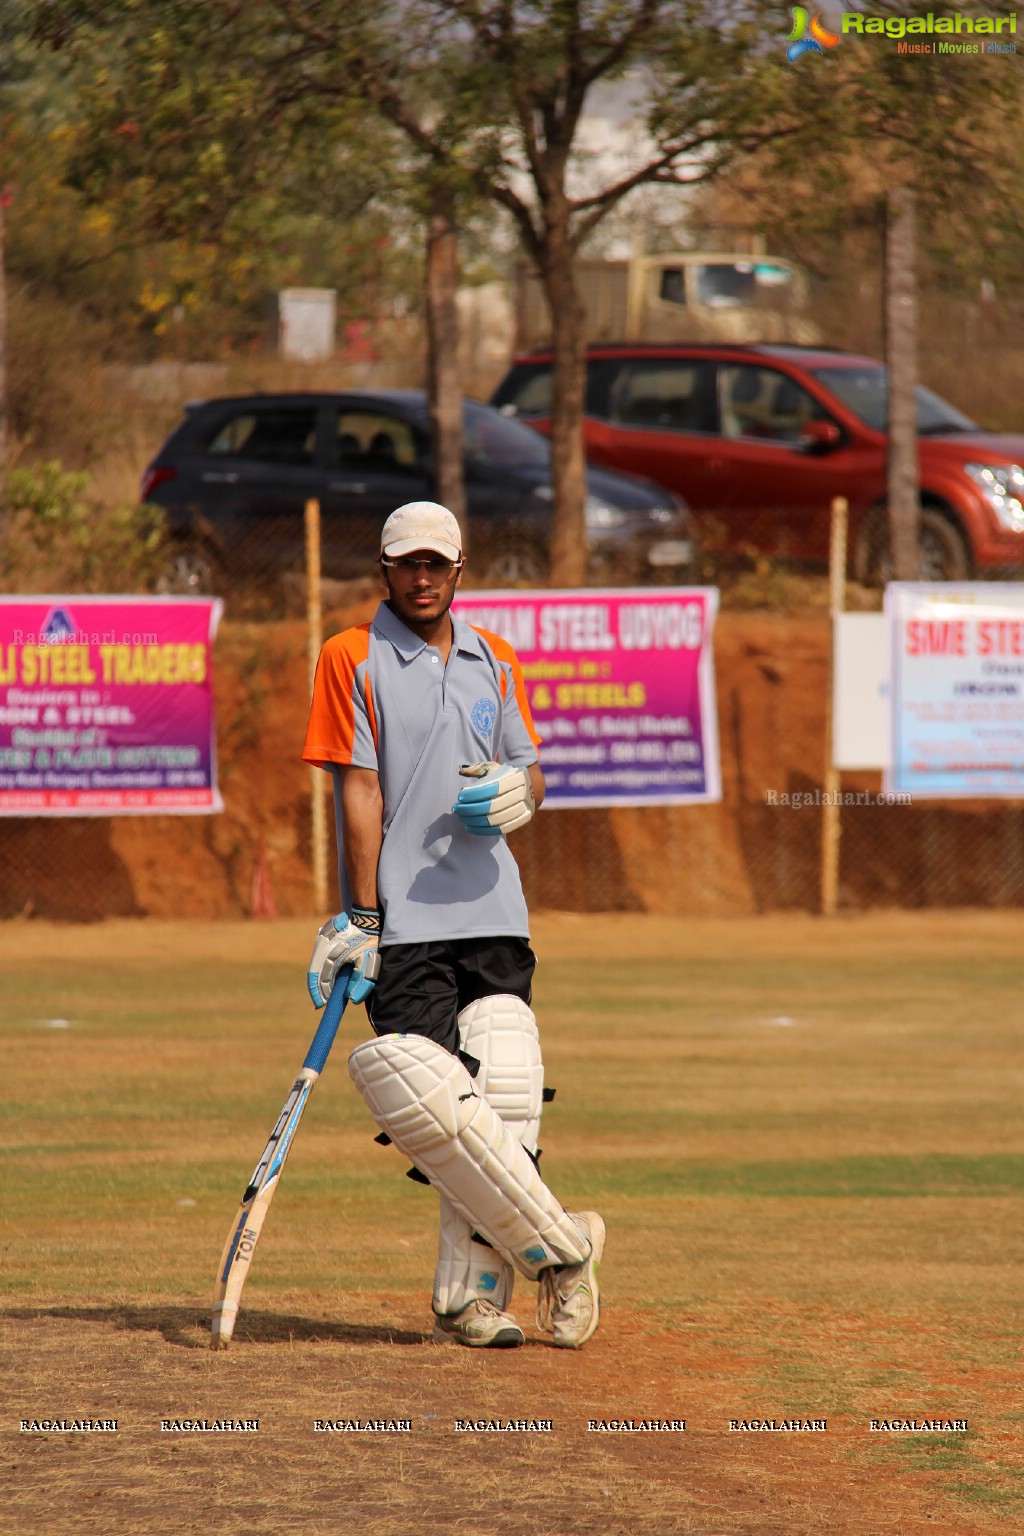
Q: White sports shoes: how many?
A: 2